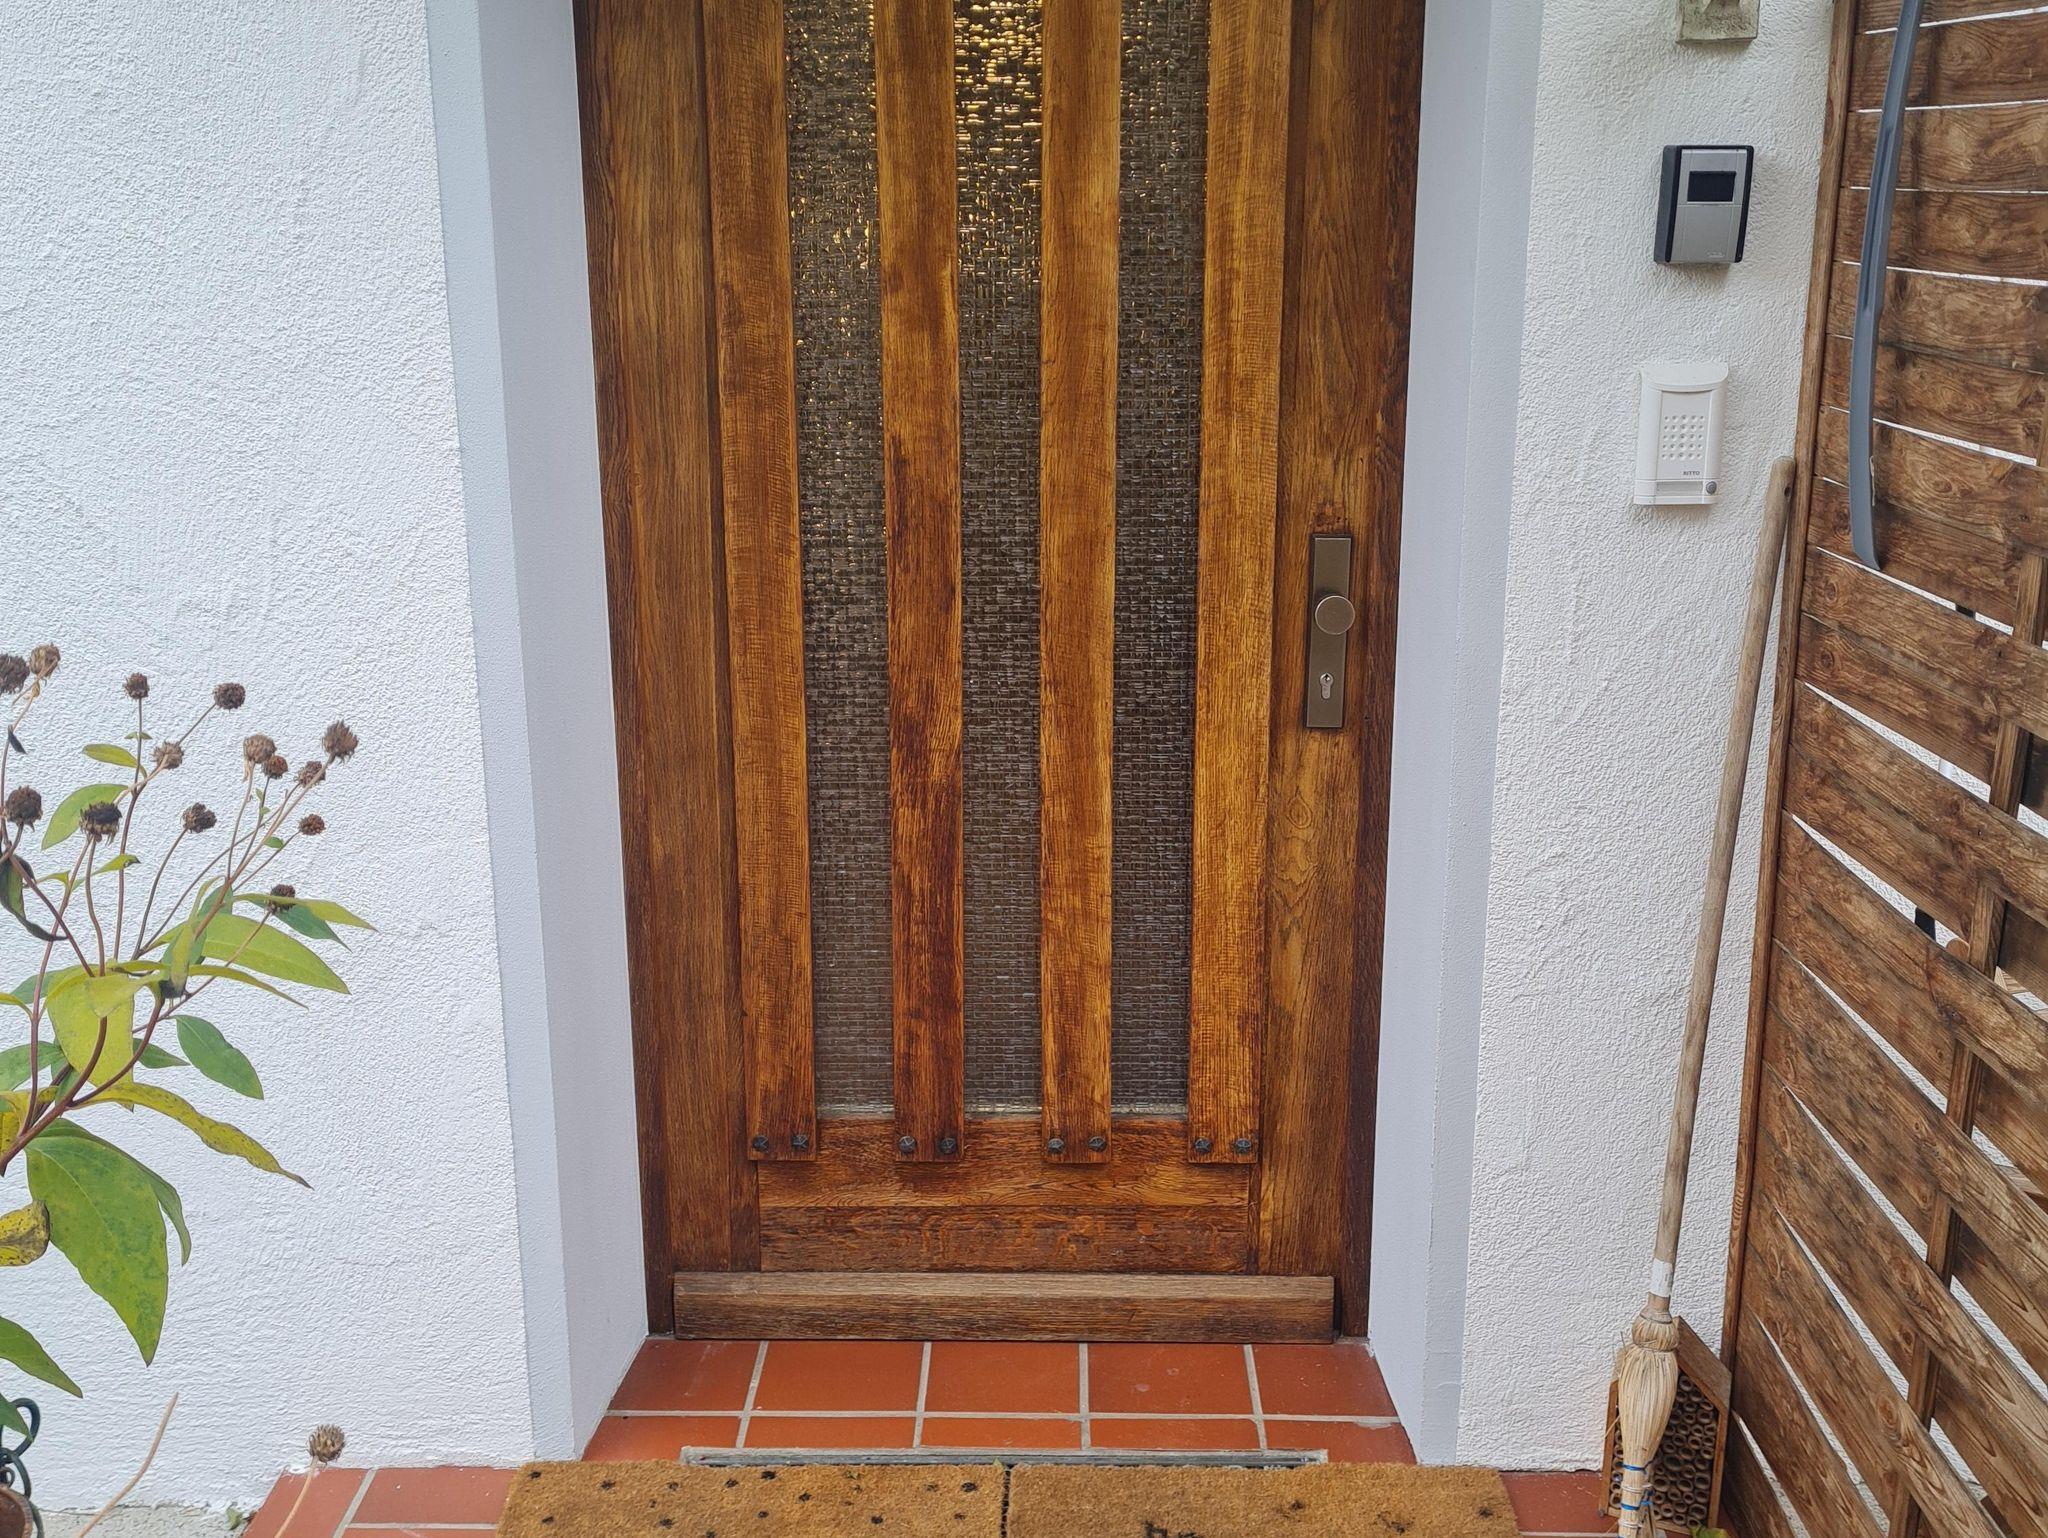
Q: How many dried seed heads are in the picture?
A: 15